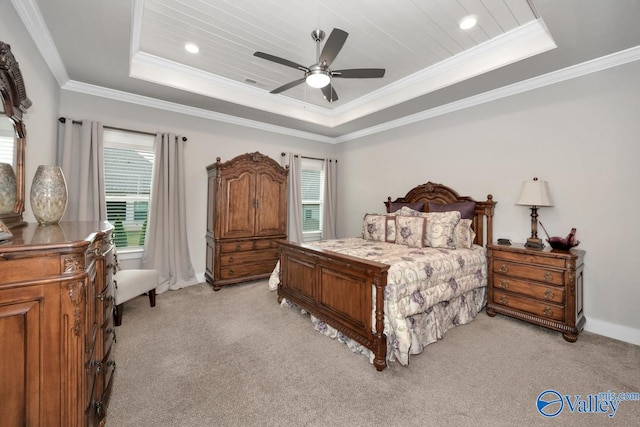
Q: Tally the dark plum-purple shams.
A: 2